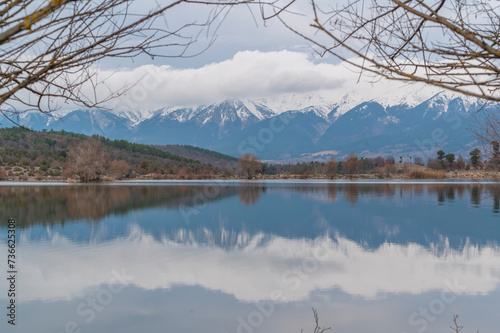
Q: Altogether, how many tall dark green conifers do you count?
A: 4